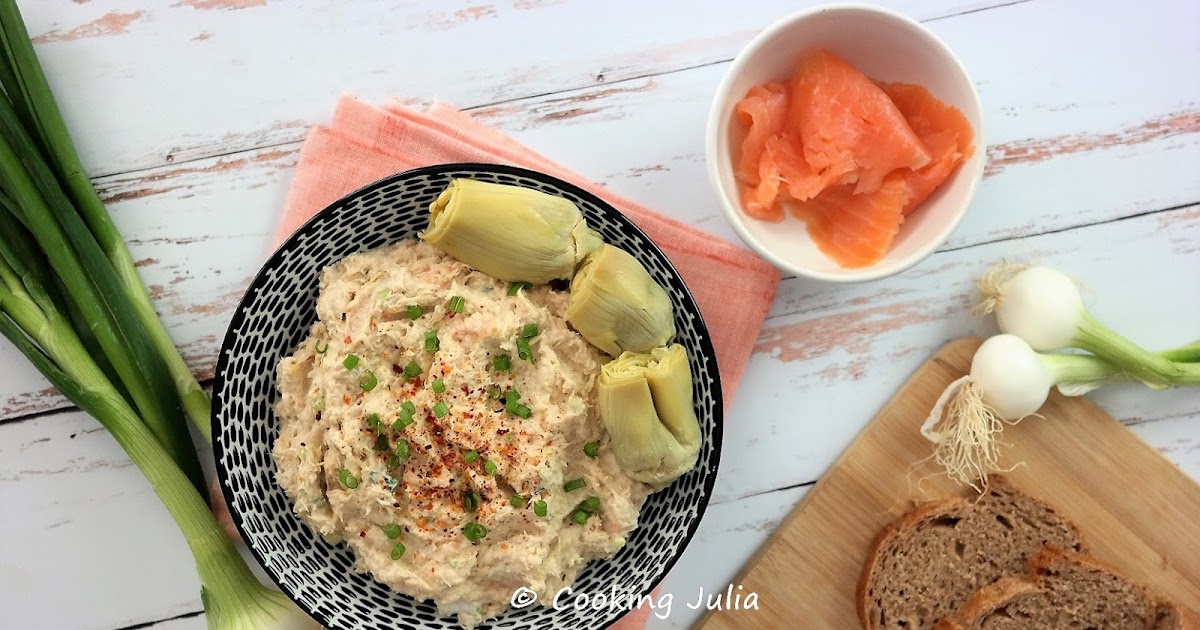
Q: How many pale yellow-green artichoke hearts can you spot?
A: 3